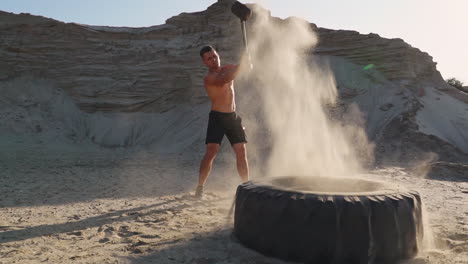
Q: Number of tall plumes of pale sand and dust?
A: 1